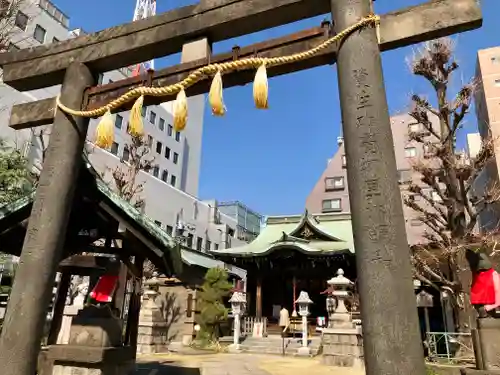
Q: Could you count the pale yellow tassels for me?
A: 5